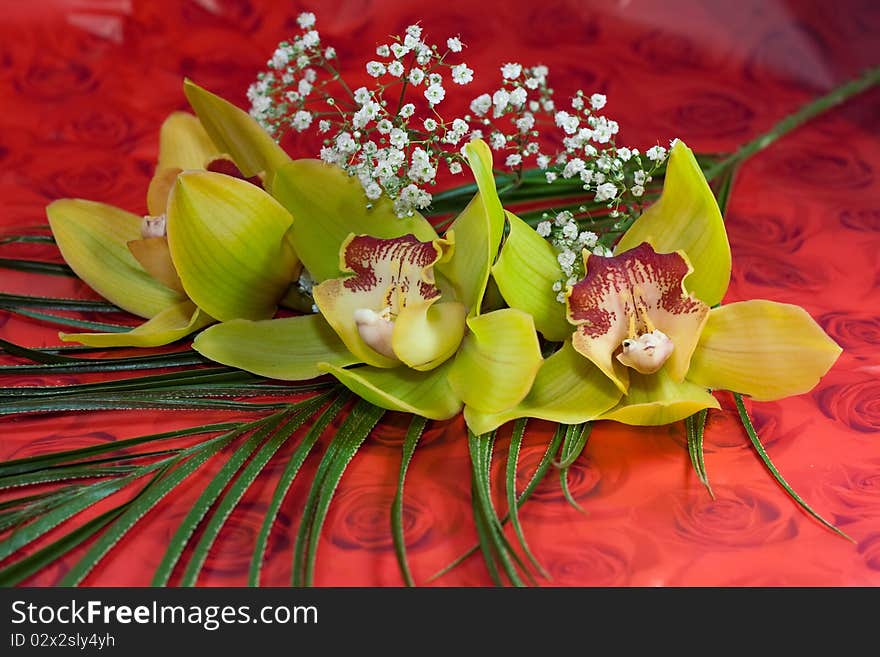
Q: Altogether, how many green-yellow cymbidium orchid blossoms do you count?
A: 3